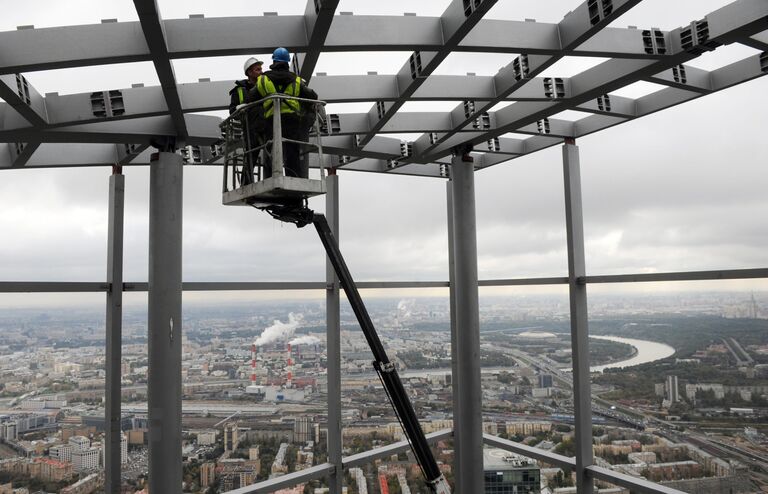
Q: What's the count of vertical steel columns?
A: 6